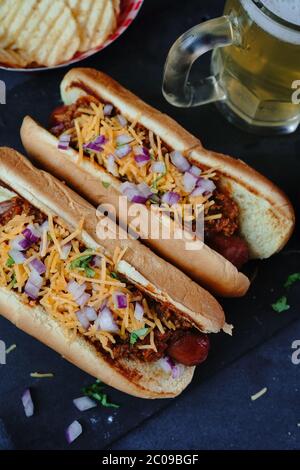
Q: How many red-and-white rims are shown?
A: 1